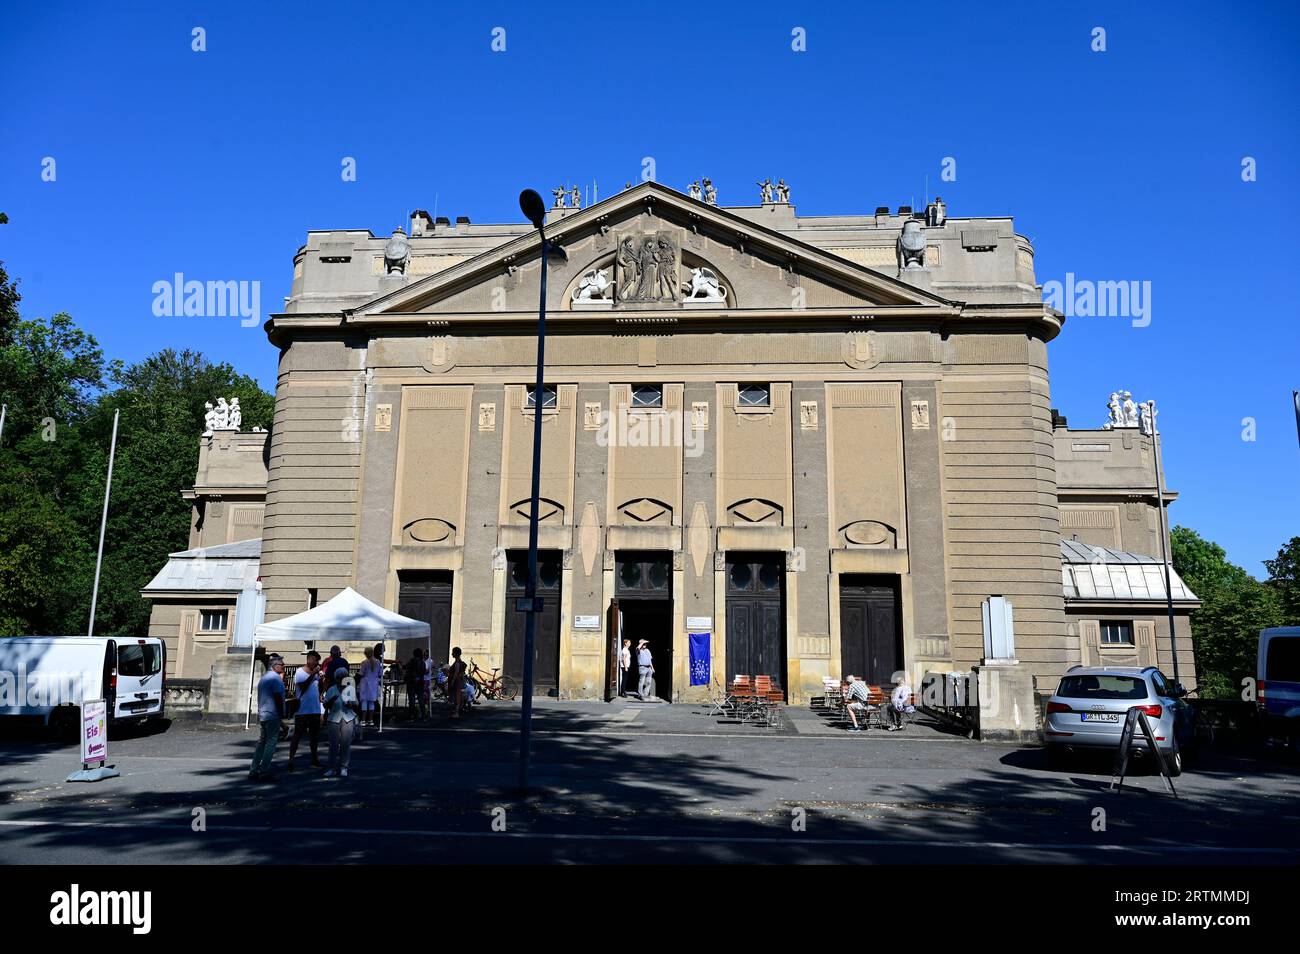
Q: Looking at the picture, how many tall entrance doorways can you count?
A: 5